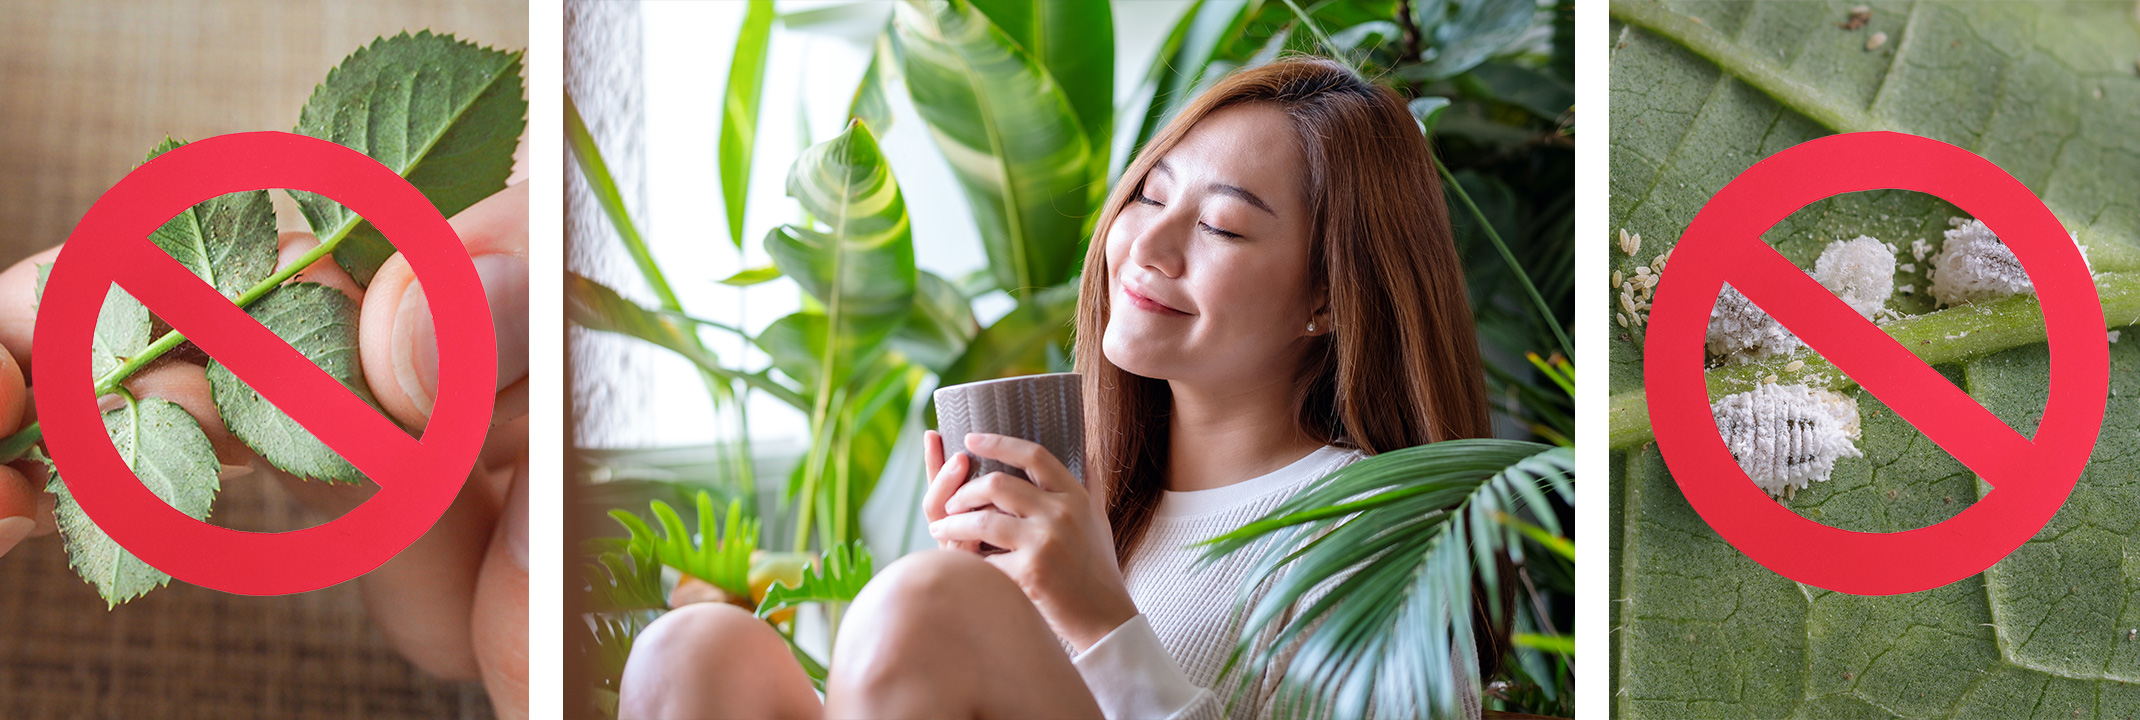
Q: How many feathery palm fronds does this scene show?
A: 1